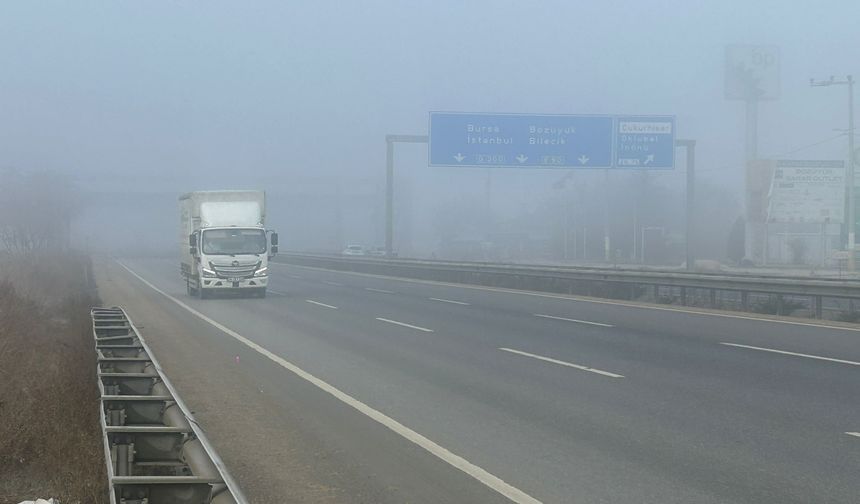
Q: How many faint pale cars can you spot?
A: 2